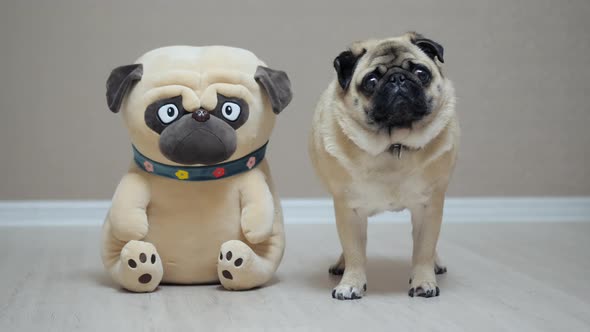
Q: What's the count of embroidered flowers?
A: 4